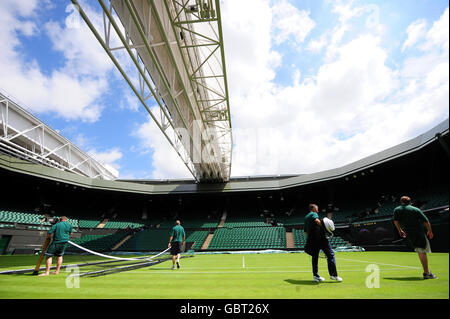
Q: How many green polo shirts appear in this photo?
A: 4